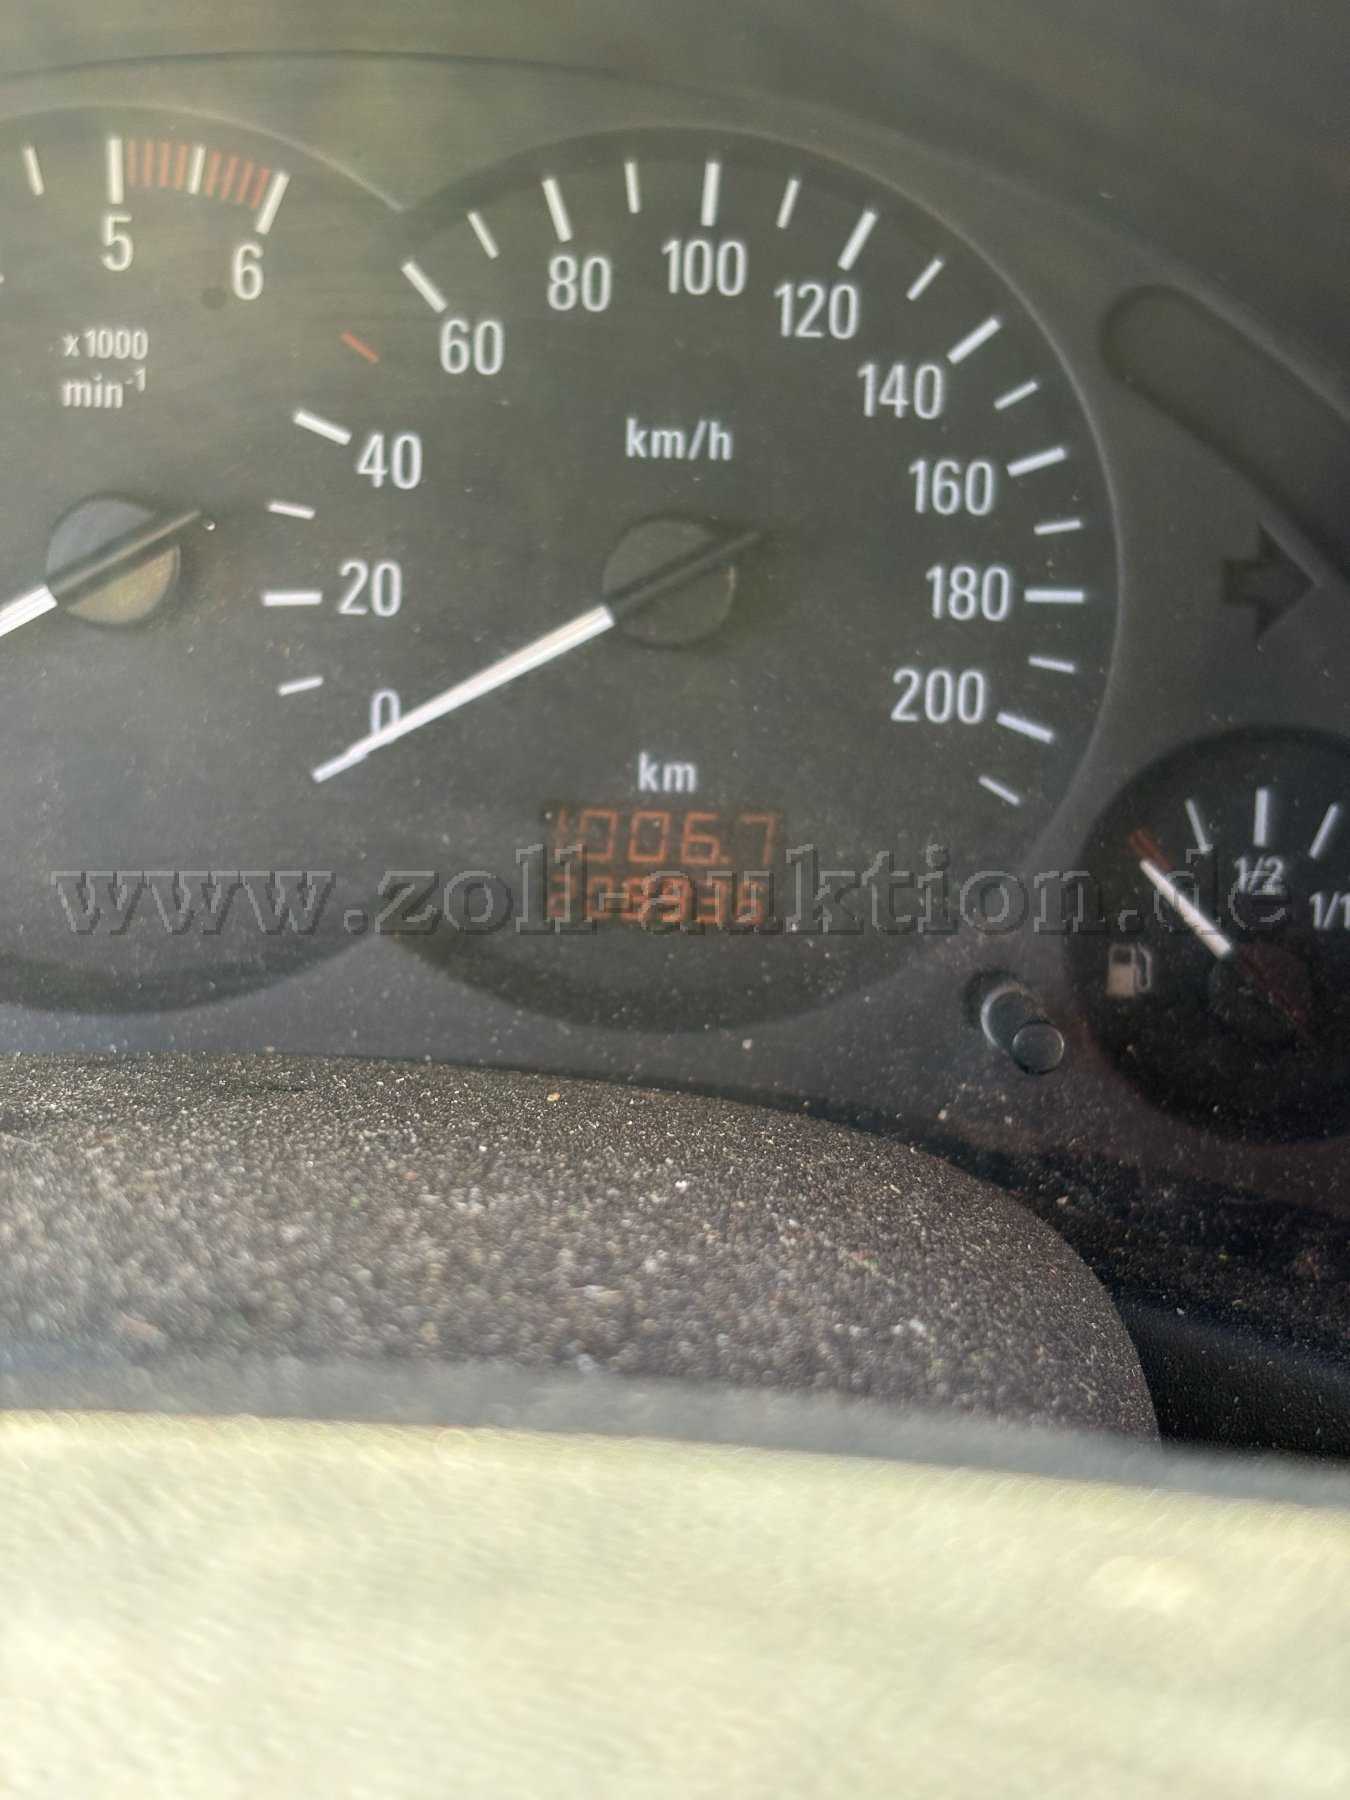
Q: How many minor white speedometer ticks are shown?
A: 10